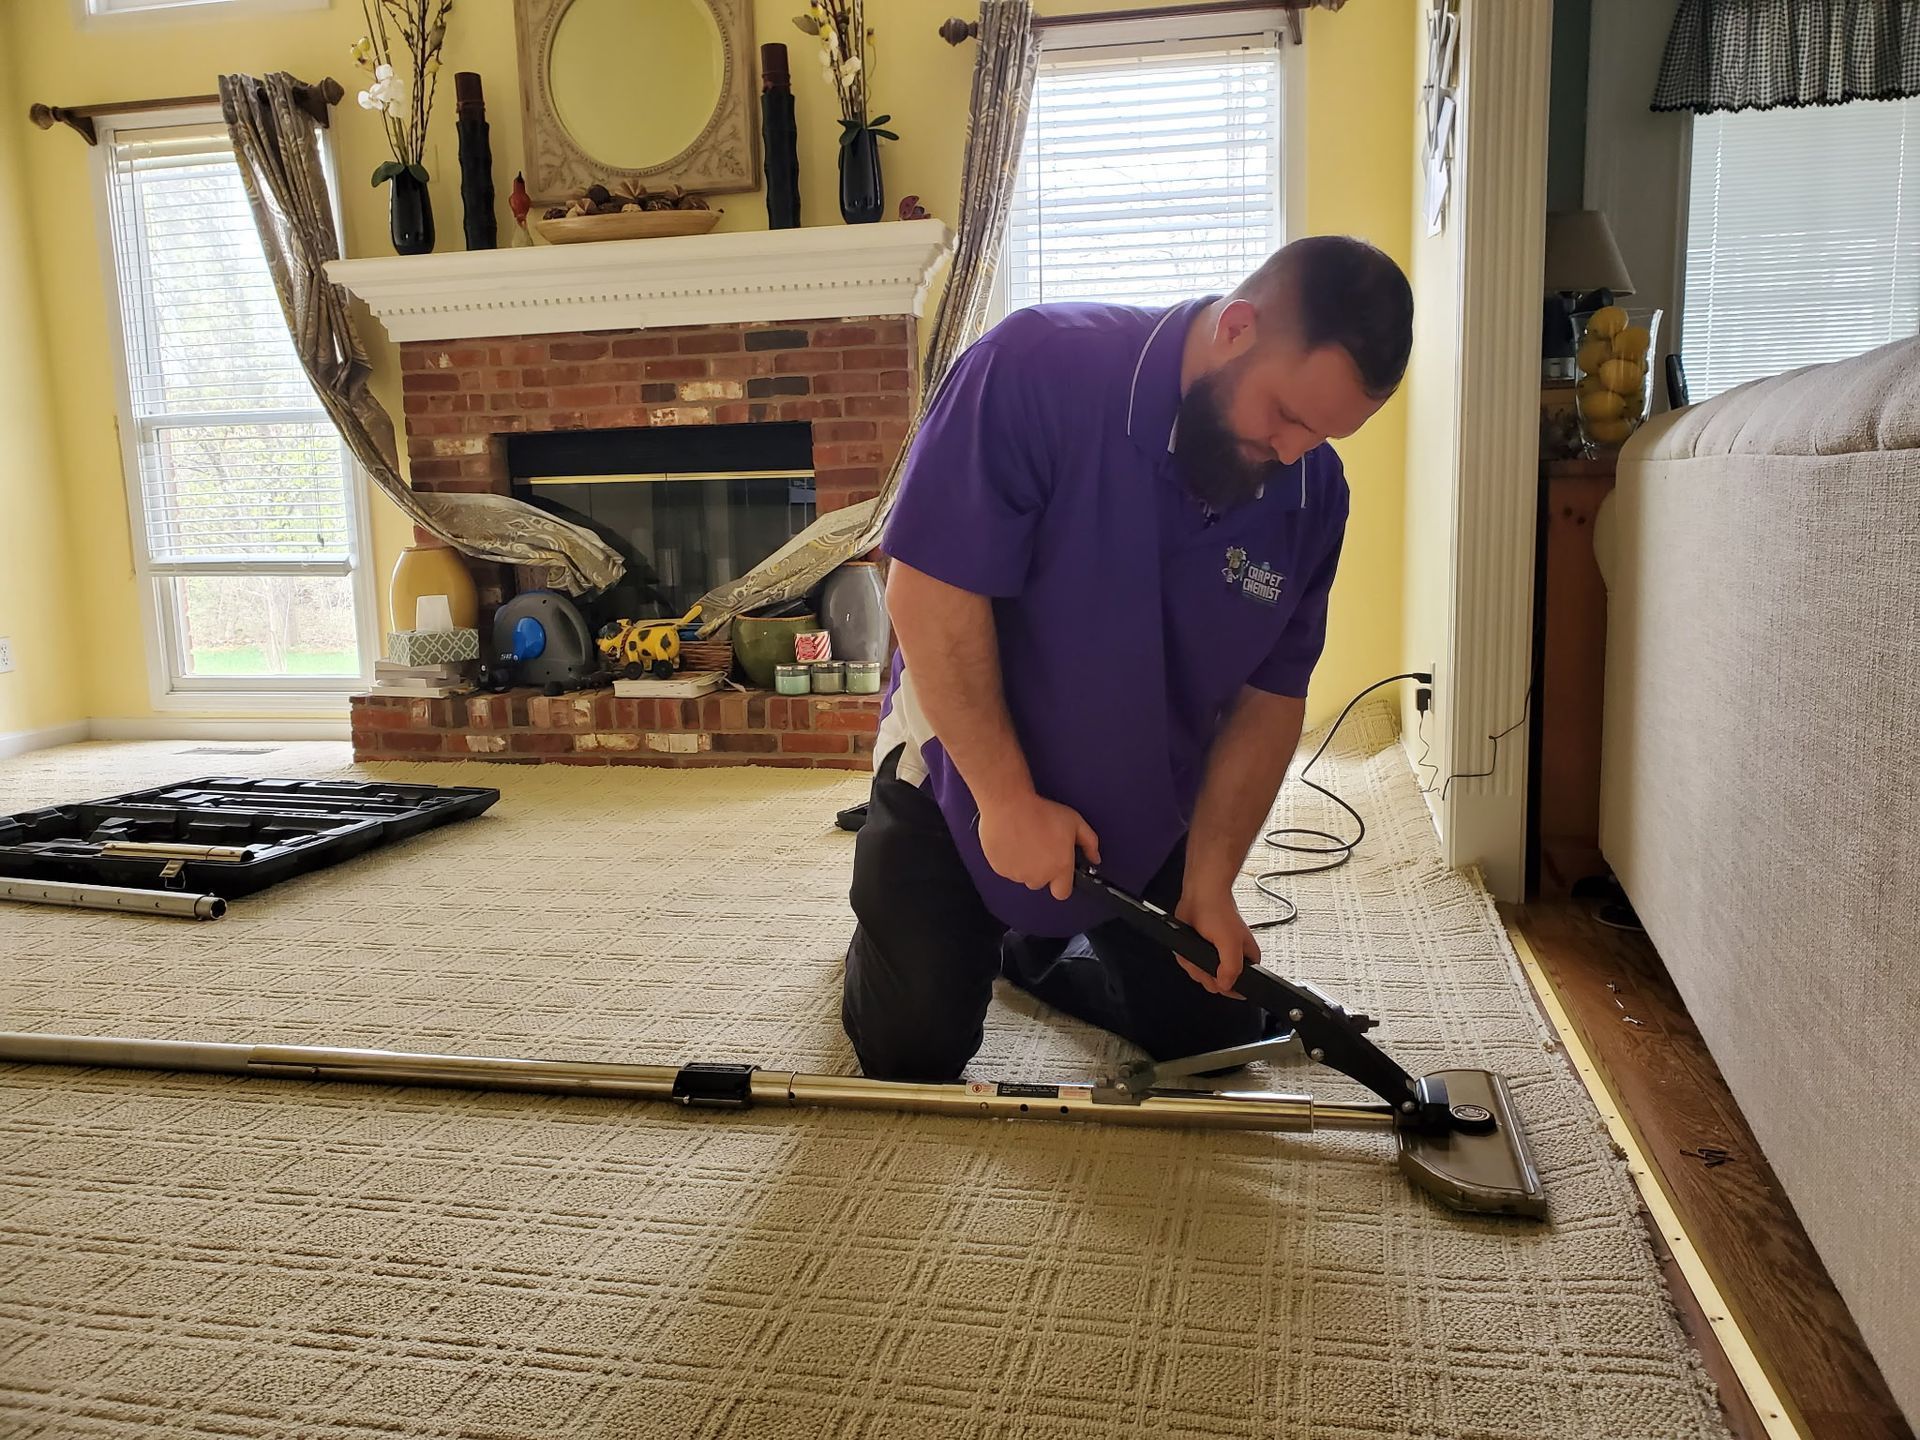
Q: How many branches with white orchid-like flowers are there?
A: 2